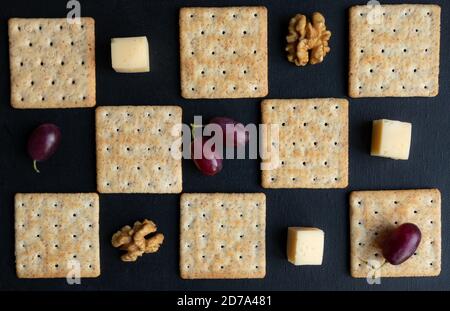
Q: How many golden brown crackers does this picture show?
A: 8